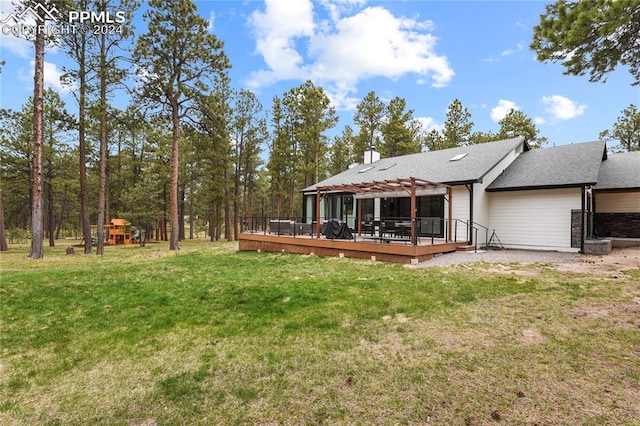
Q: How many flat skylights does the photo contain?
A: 3